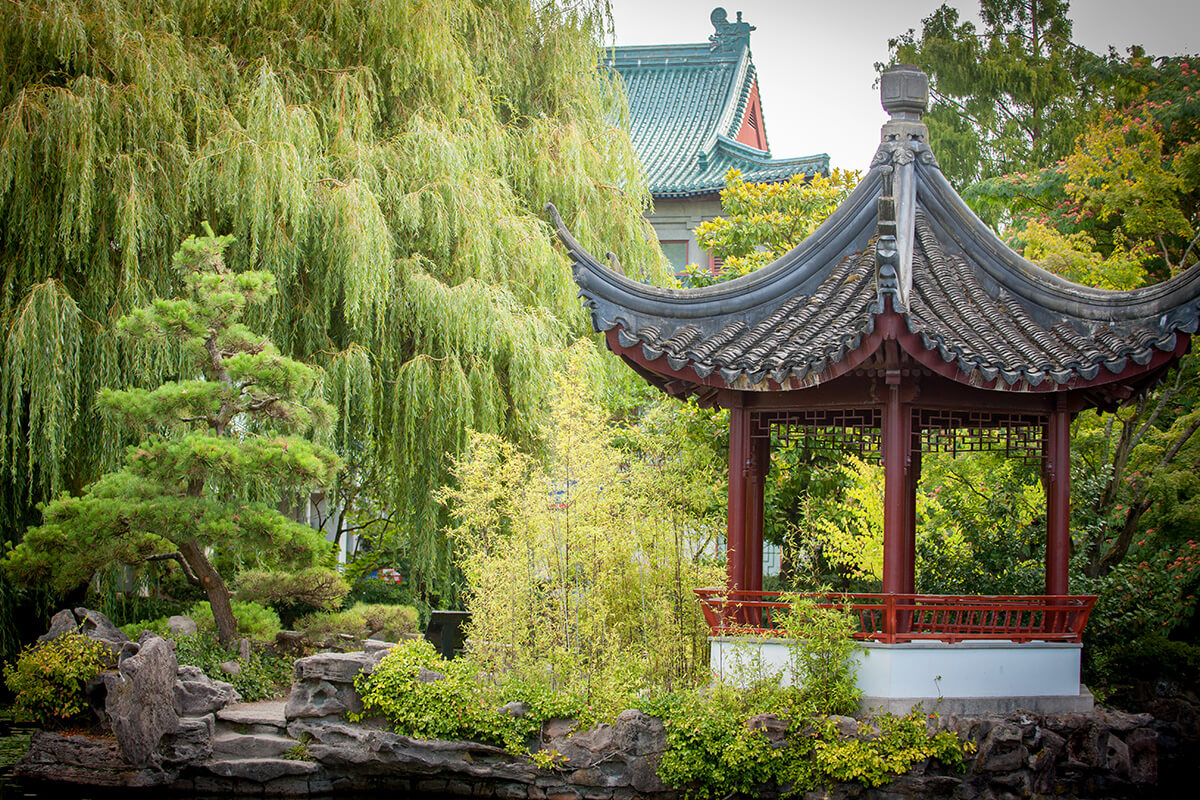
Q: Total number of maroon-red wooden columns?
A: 5